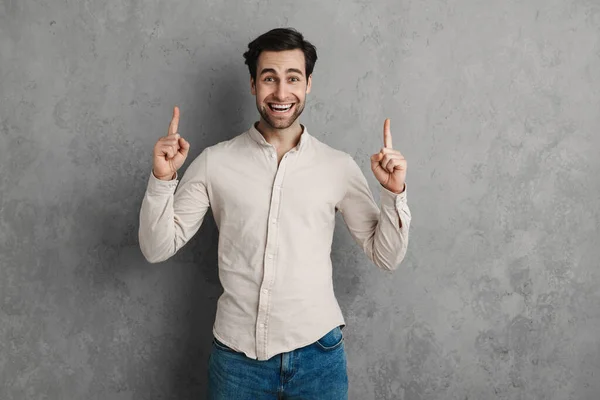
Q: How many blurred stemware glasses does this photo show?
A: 0